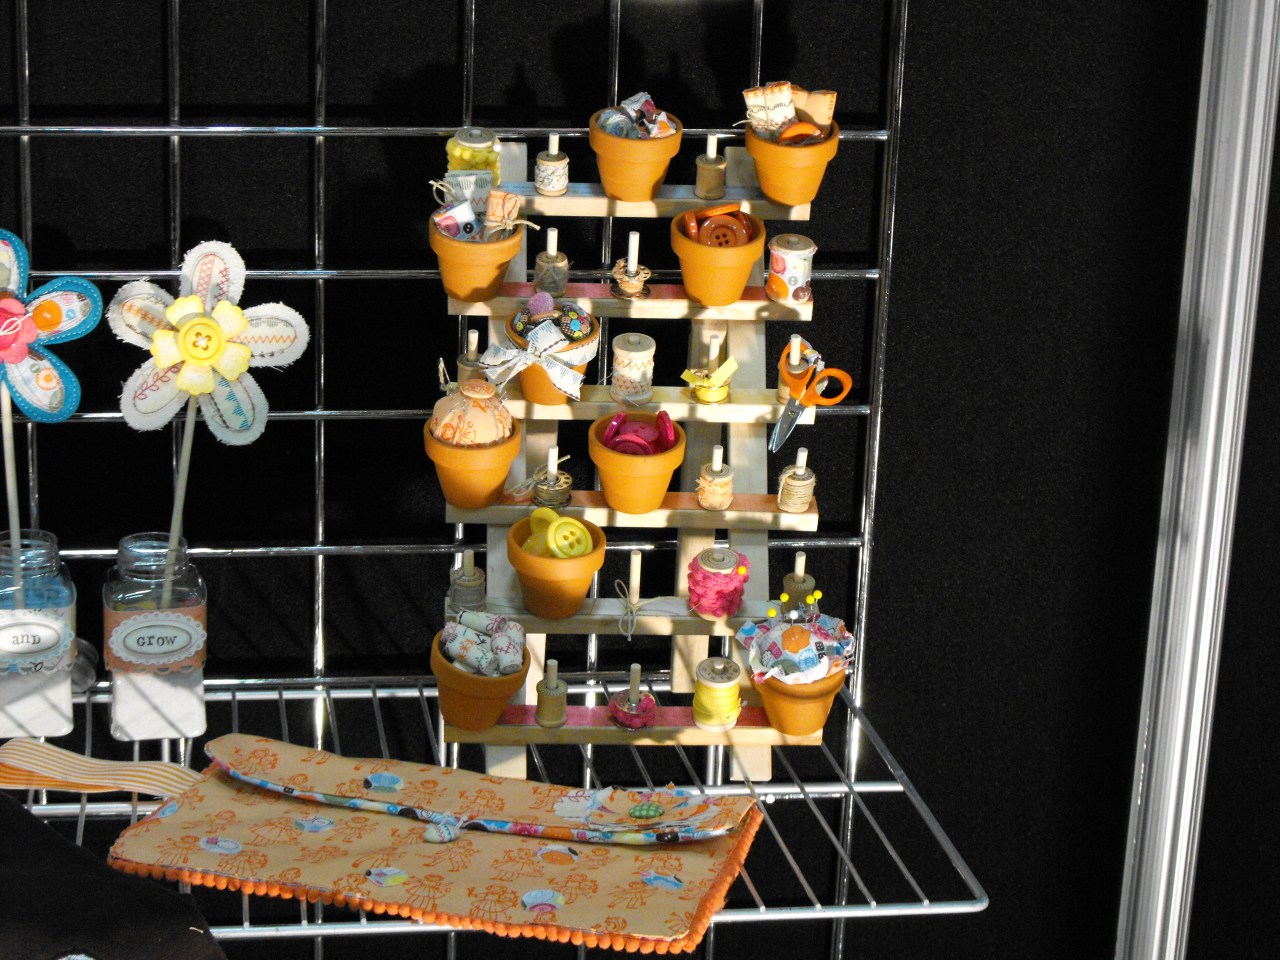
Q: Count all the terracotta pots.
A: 10